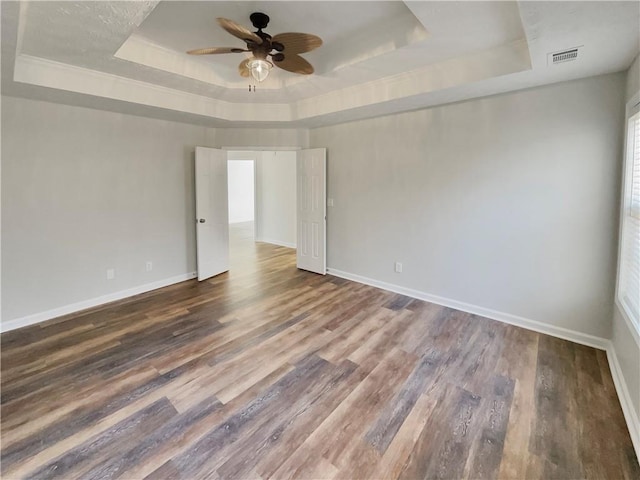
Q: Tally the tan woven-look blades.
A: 5